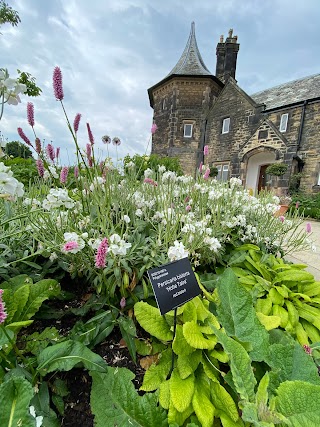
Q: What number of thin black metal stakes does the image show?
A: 1